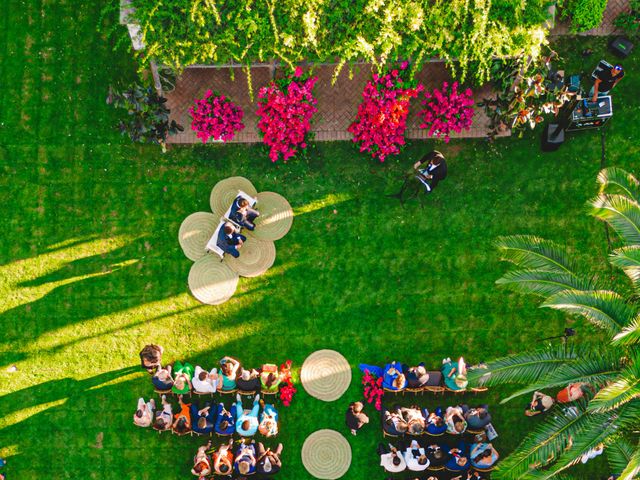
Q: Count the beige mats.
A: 7